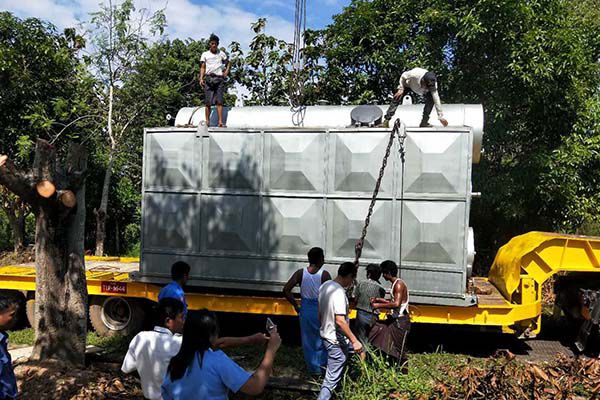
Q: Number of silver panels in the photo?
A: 10